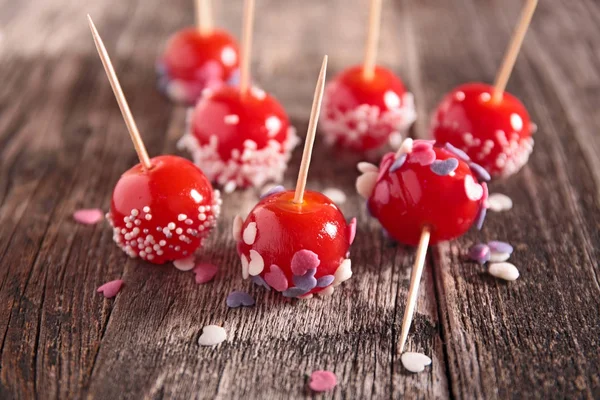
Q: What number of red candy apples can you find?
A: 7